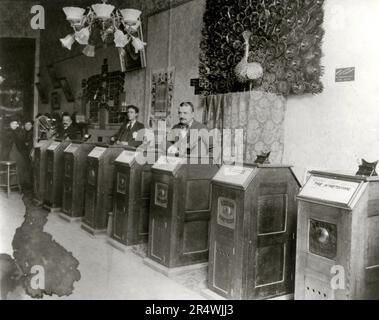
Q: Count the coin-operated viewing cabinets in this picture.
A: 8